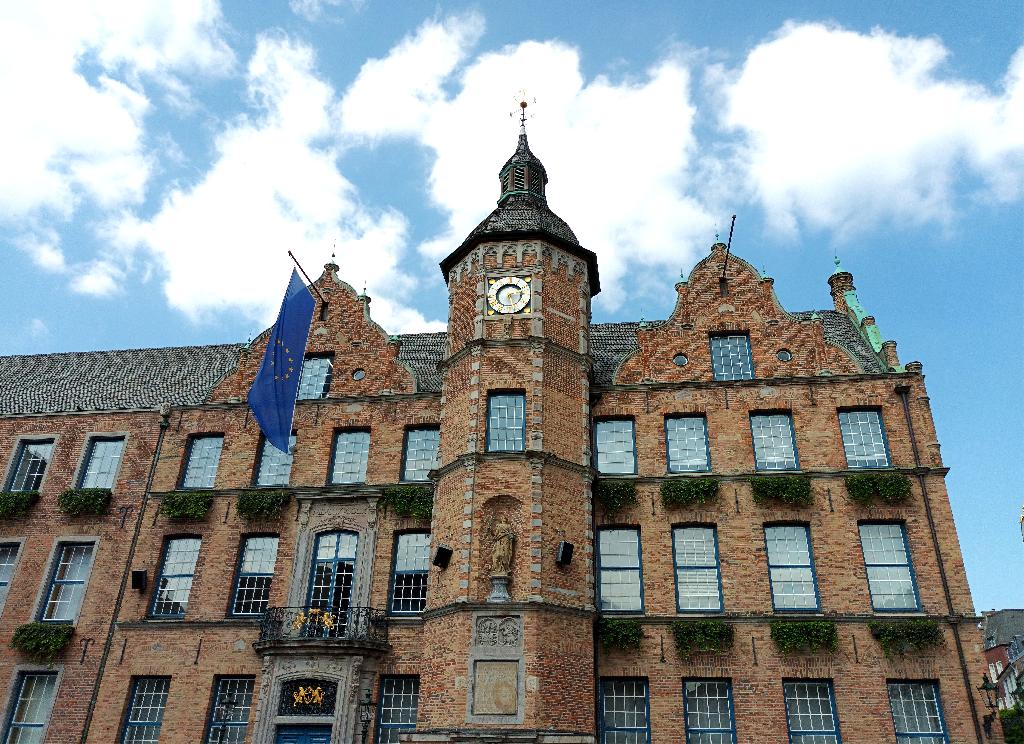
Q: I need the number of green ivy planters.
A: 14